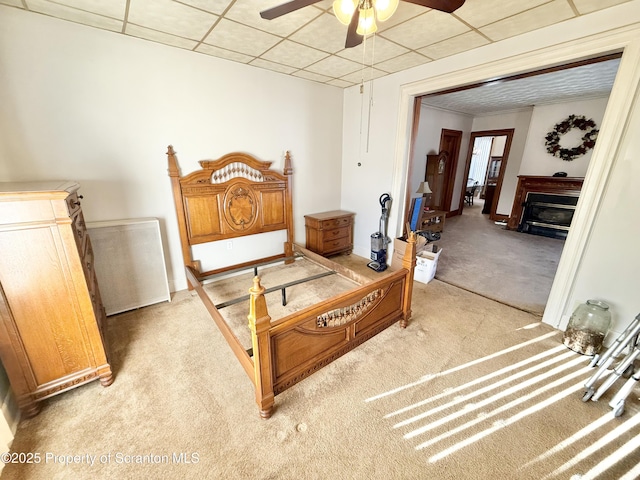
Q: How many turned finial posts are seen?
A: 4